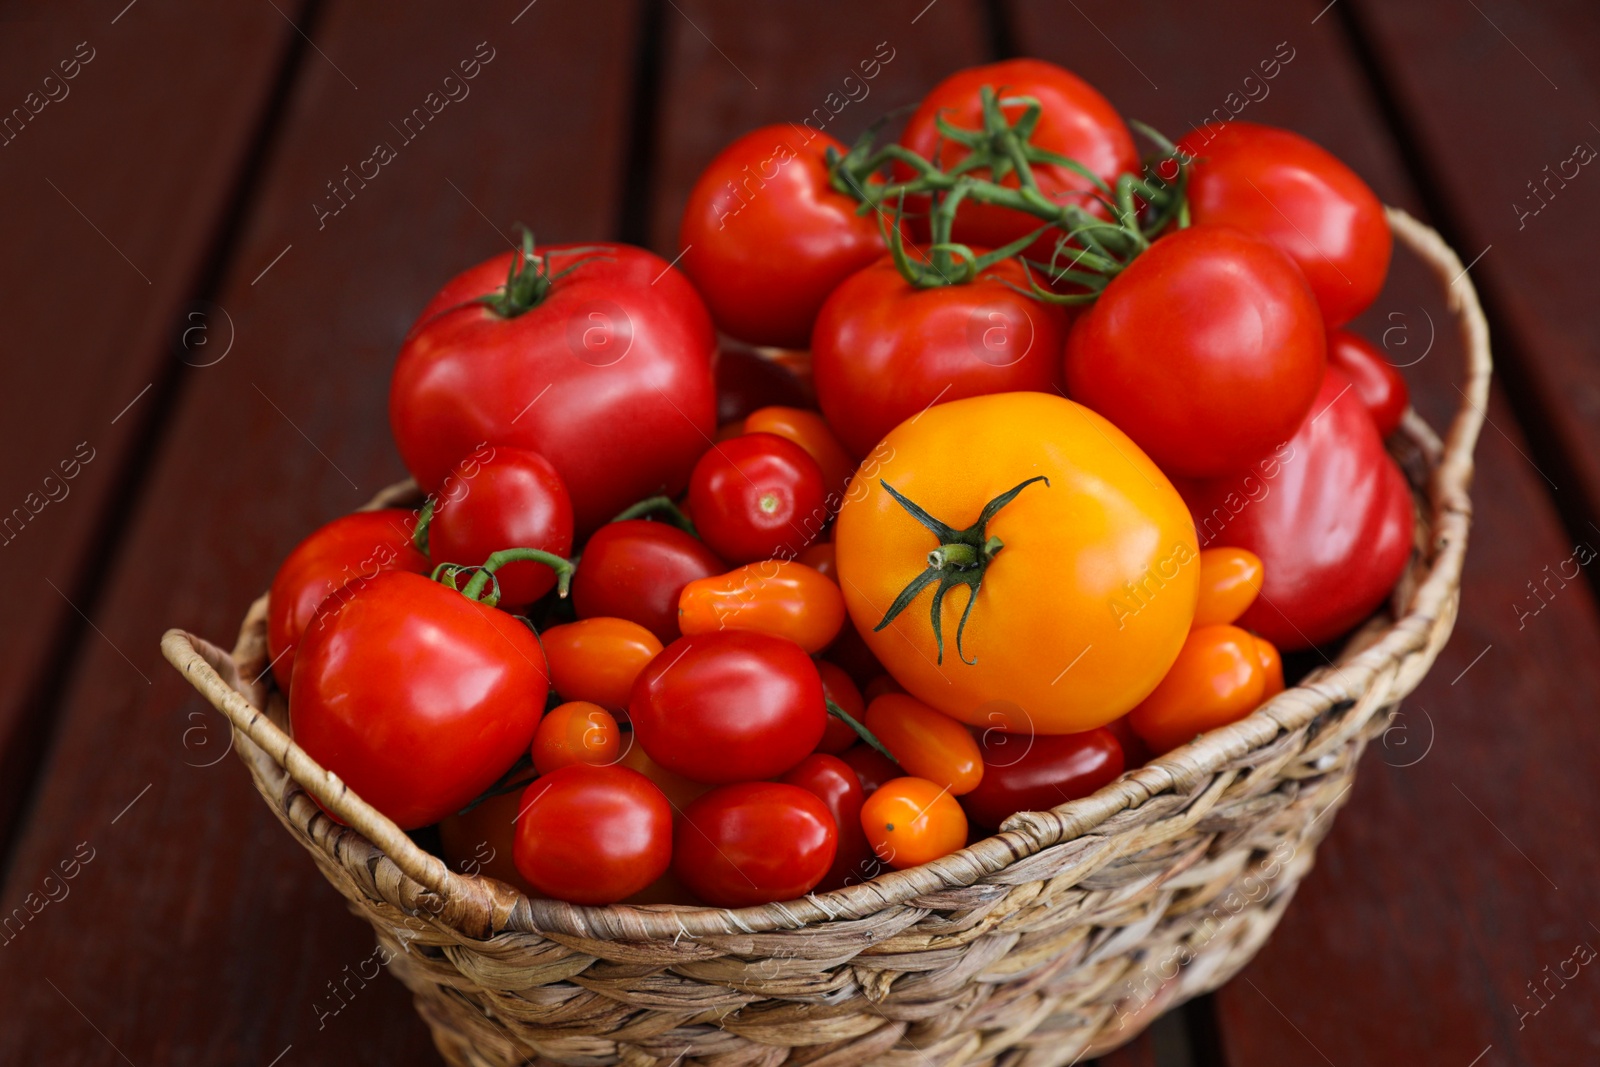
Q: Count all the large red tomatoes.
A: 9